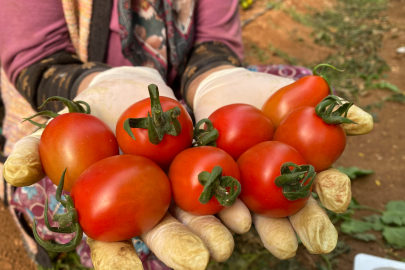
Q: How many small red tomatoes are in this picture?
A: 8